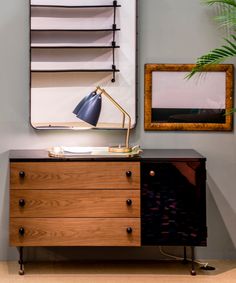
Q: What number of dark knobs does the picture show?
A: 6